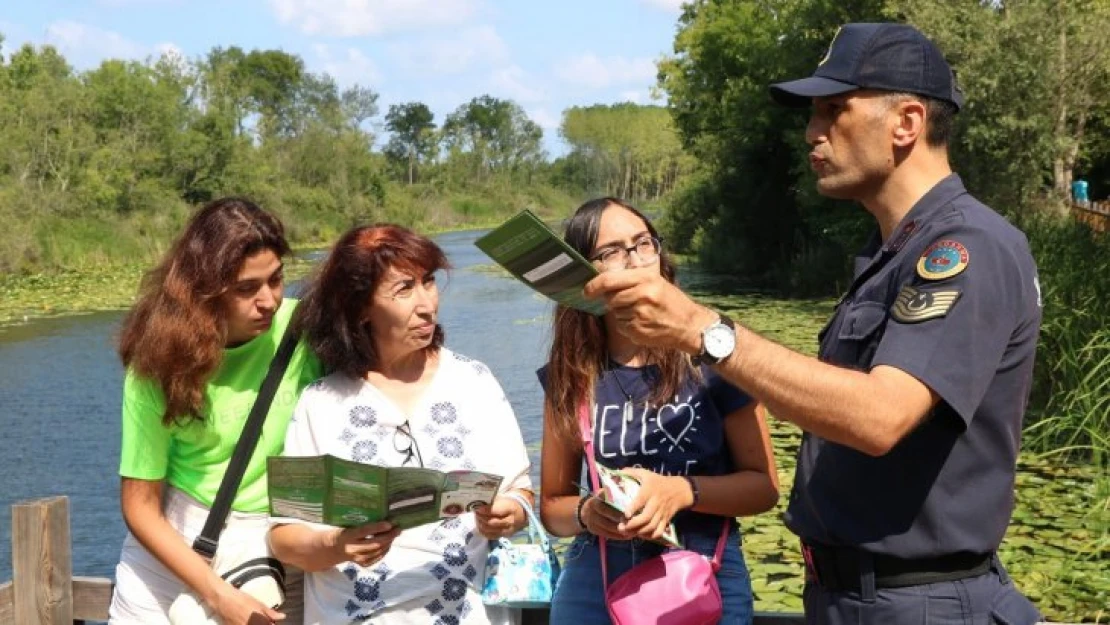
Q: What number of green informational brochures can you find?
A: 3